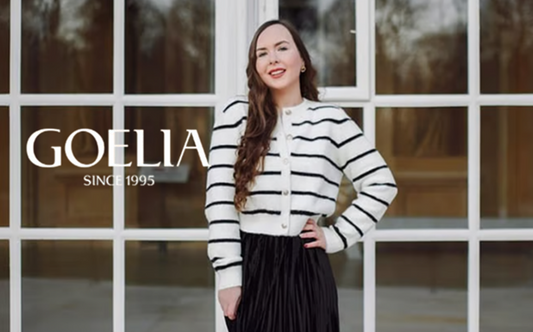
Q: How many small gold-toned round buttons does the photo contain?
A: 5